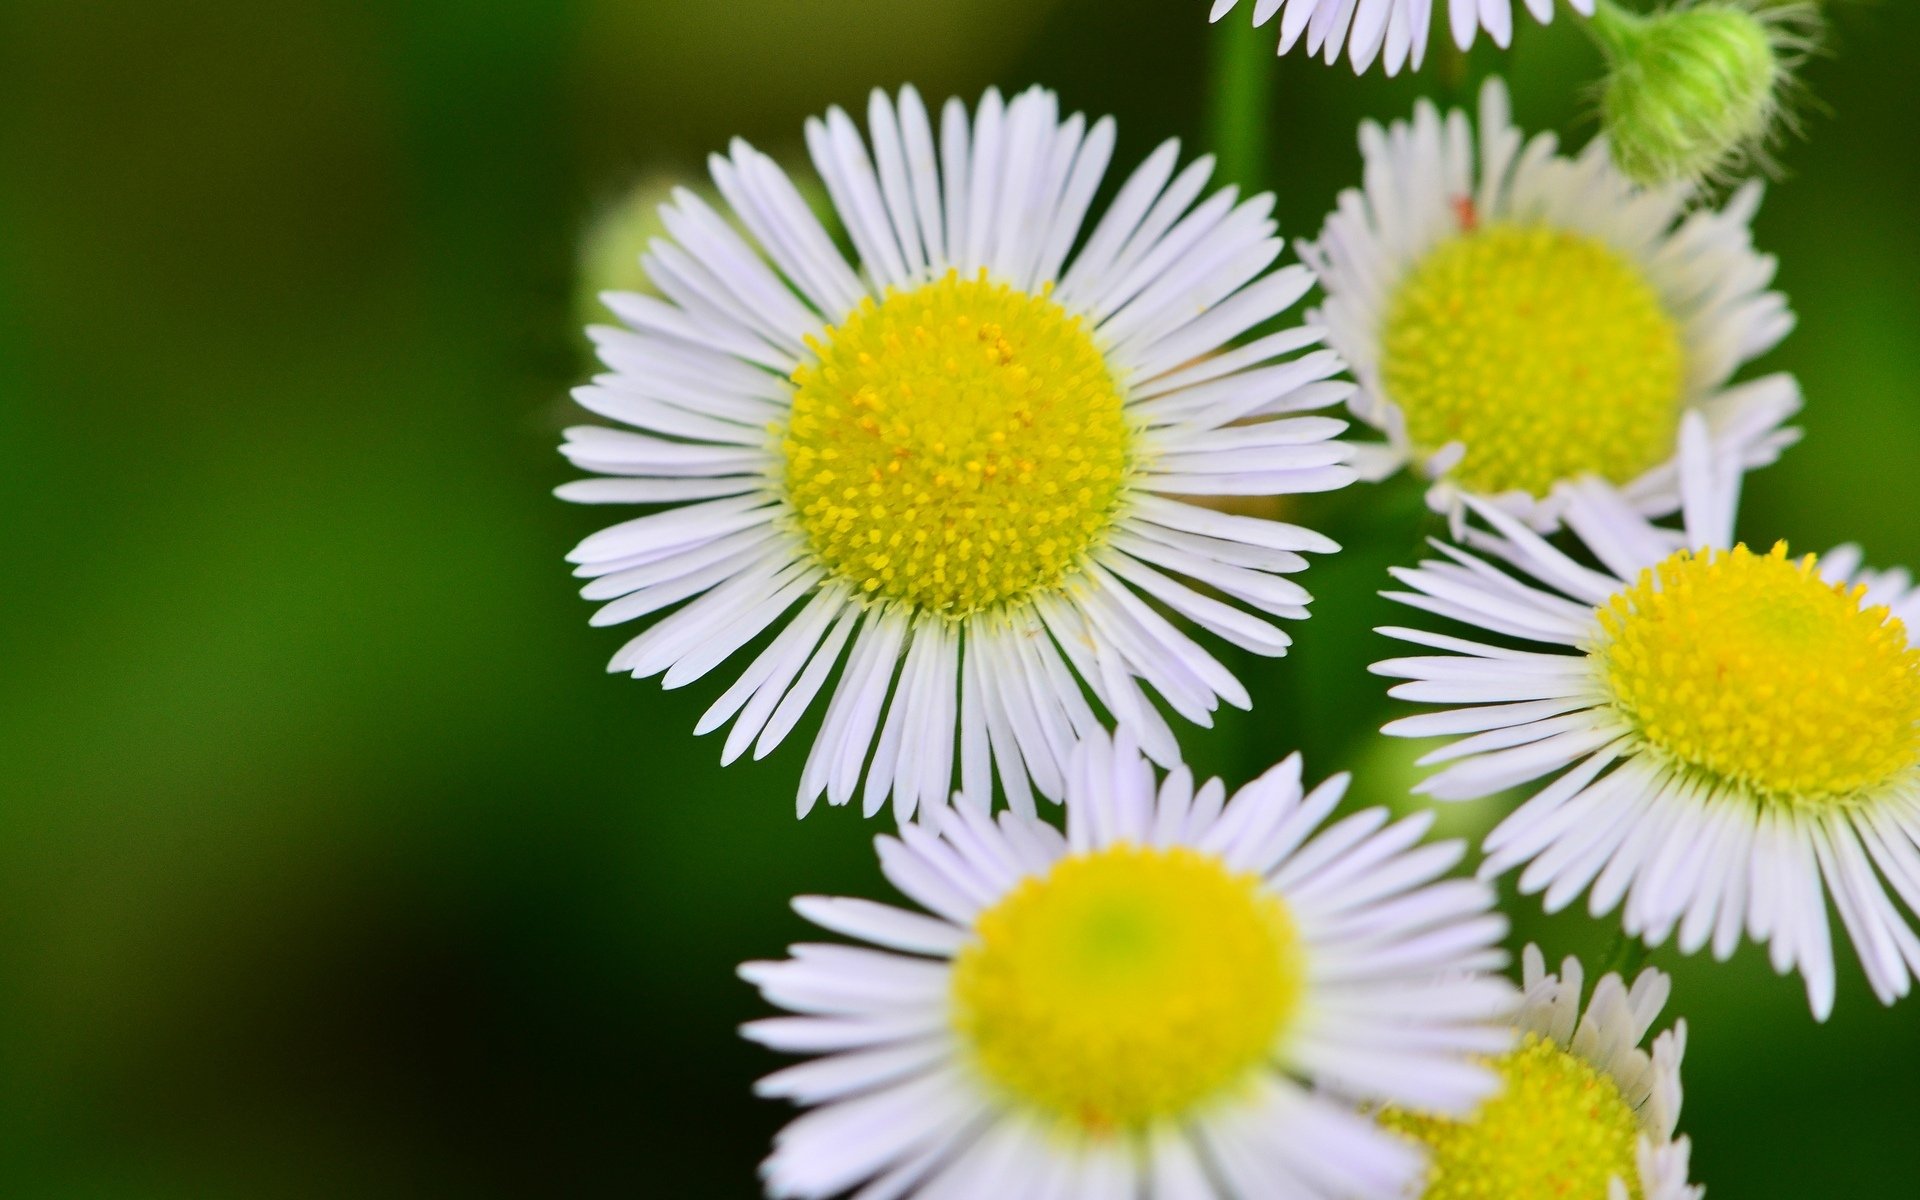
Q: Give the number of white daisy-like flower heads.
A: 6